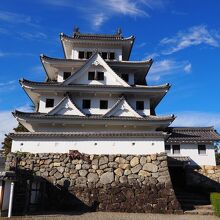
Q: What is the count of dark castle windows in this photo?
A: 15